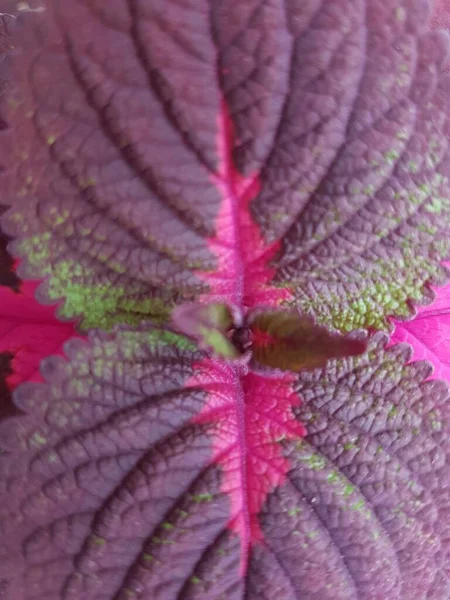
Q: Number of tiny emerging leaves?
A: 2